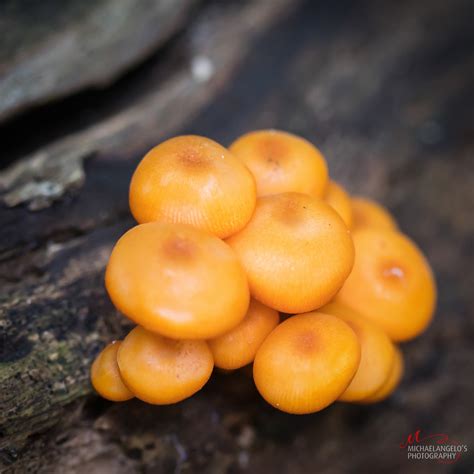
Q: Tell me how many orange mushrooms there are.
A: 13